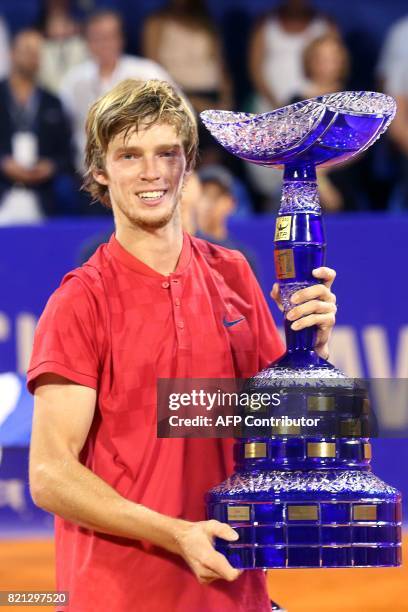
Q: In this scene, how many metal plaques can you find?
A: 13